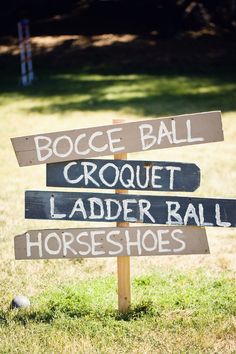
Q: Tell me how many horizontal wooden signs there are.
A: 4